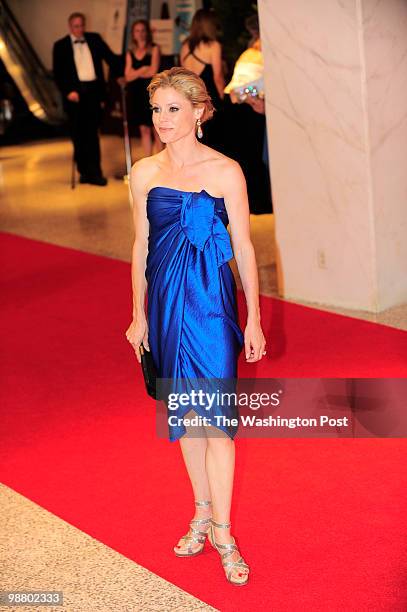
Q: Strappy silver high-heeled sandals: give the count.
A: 2